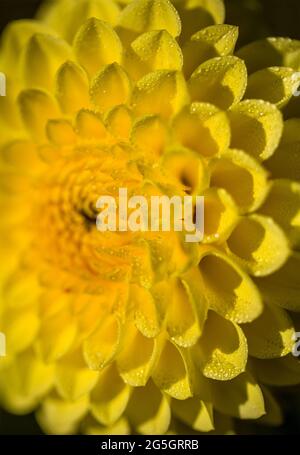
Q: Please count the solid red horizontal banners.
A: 0